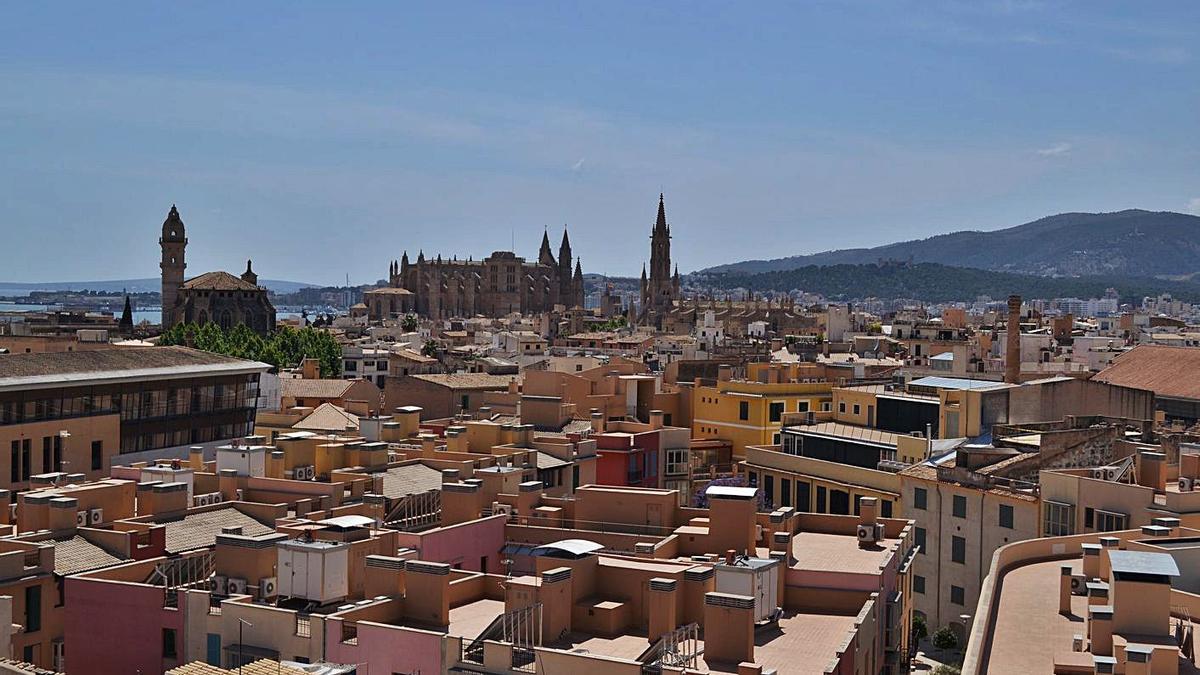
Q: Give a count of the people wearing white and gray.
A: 0